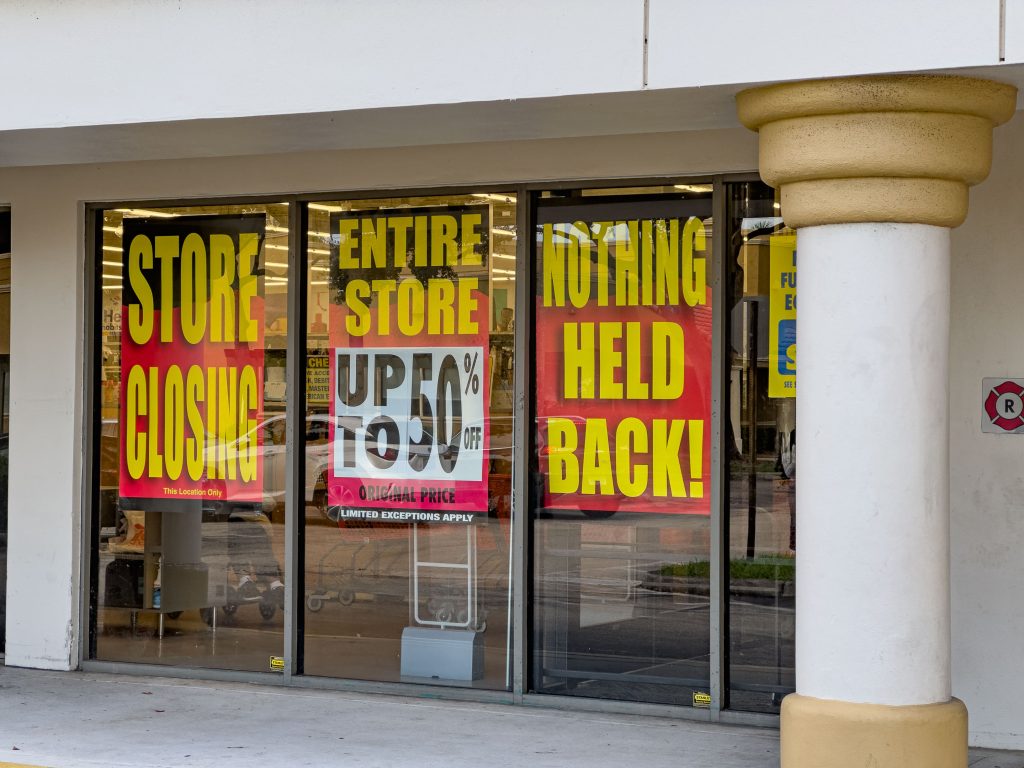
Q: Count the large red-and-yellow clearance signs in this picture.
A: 3